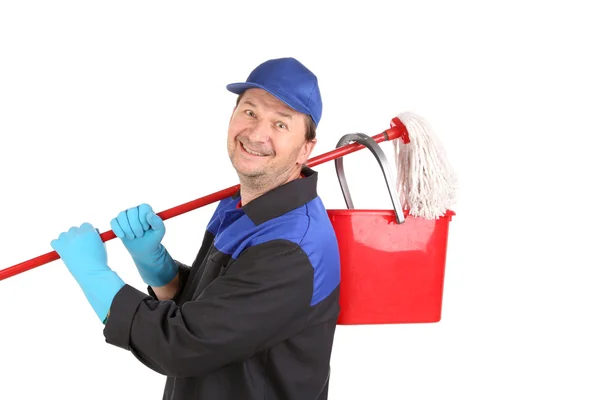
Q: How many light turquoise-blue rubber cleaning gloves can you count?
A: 2